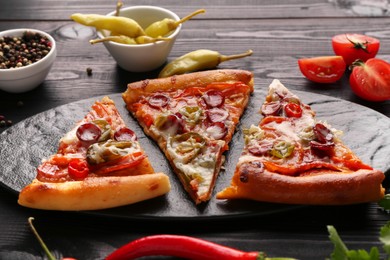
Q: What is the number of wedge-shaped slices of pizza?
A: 3